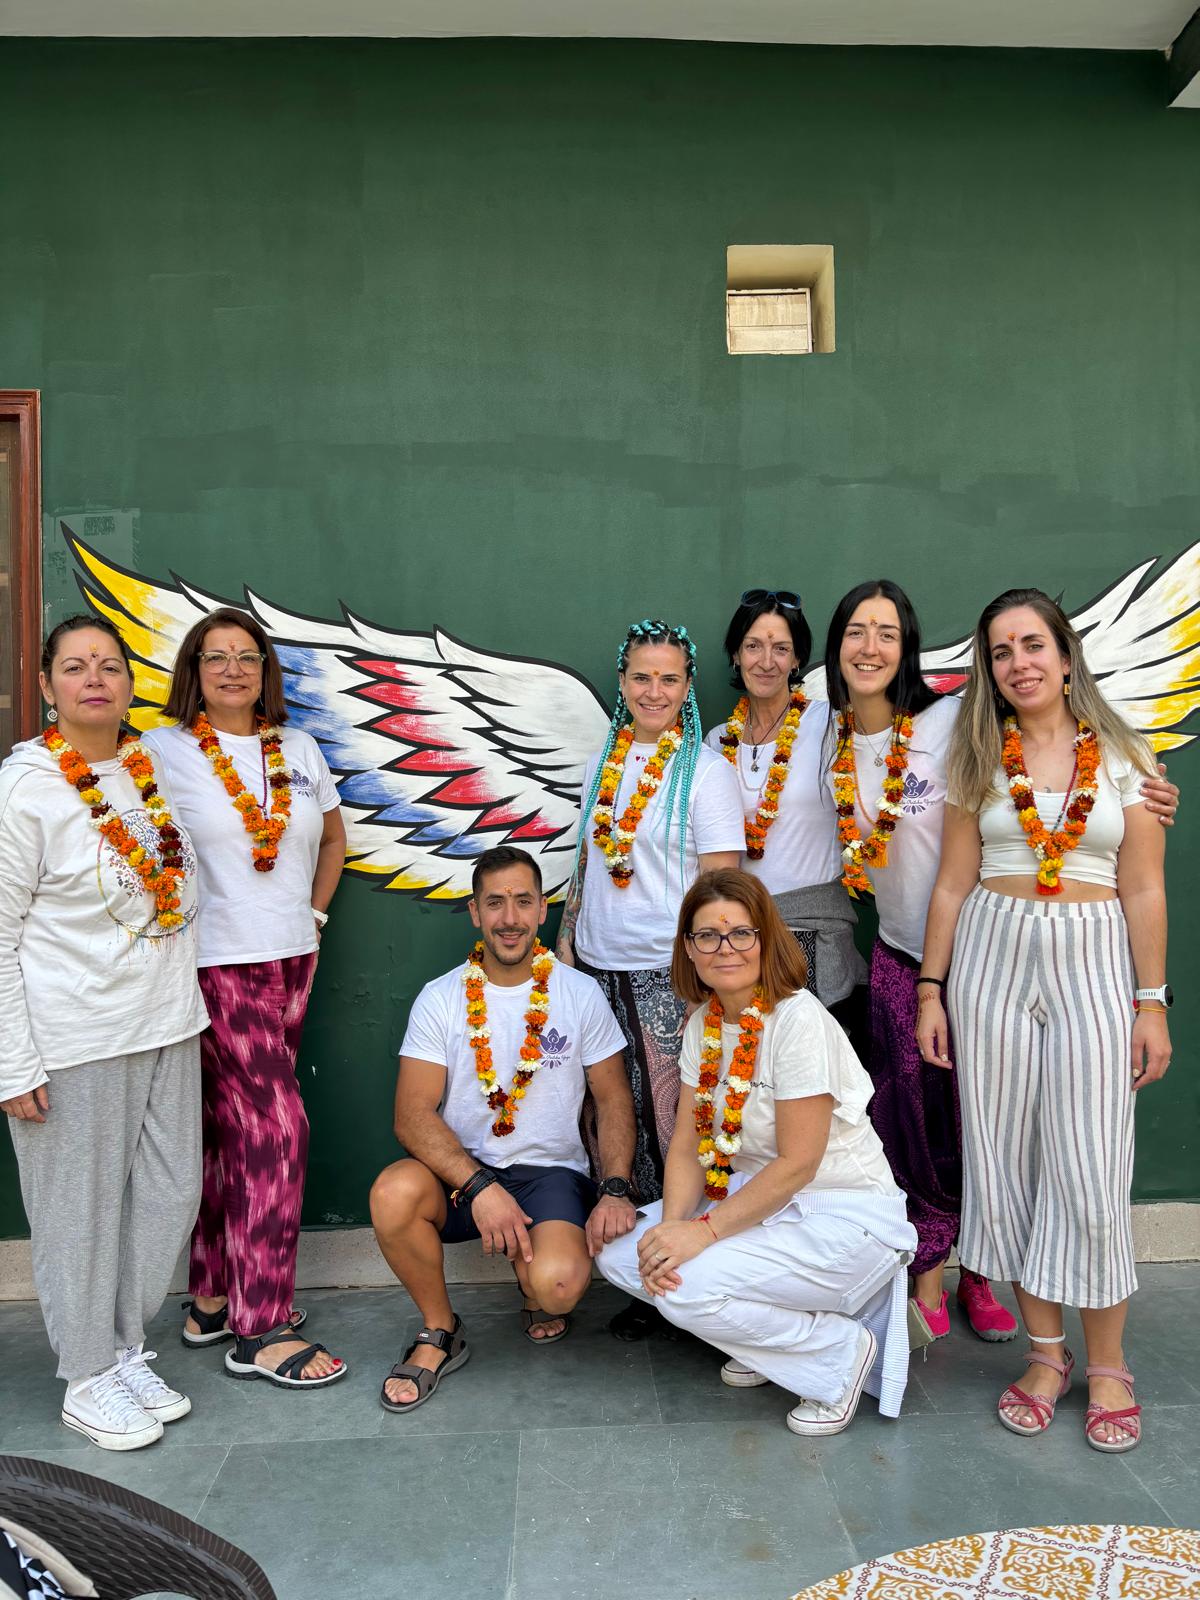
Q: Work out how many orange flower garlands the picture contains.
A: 8